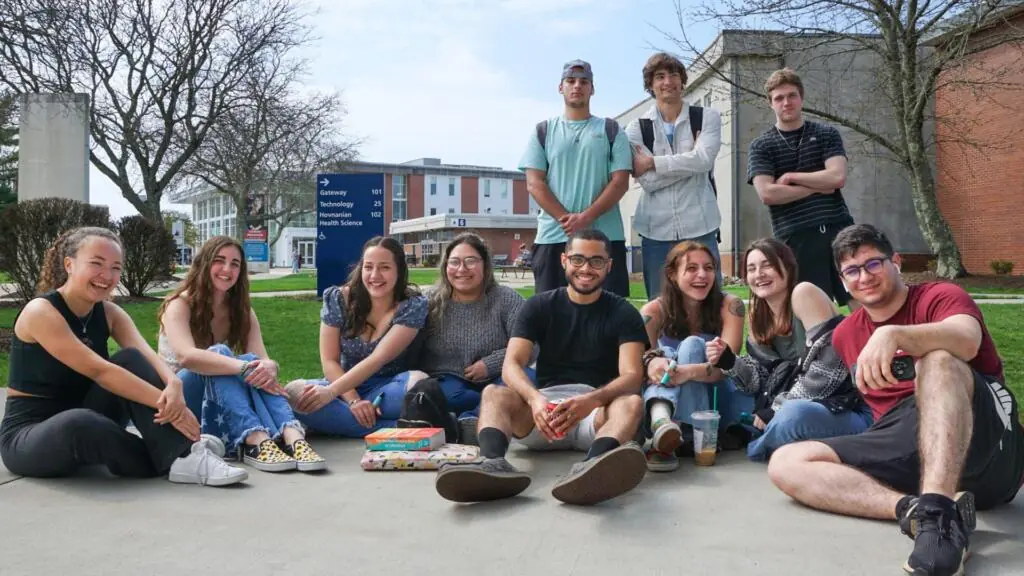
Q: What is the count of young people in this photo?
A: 11